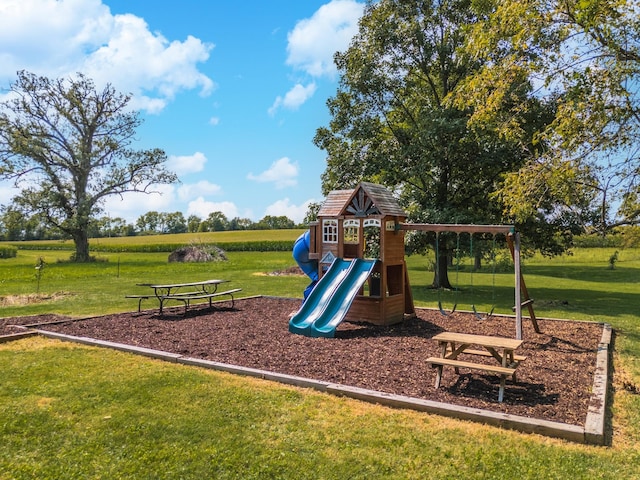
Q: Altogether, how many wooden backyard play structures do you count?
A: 1